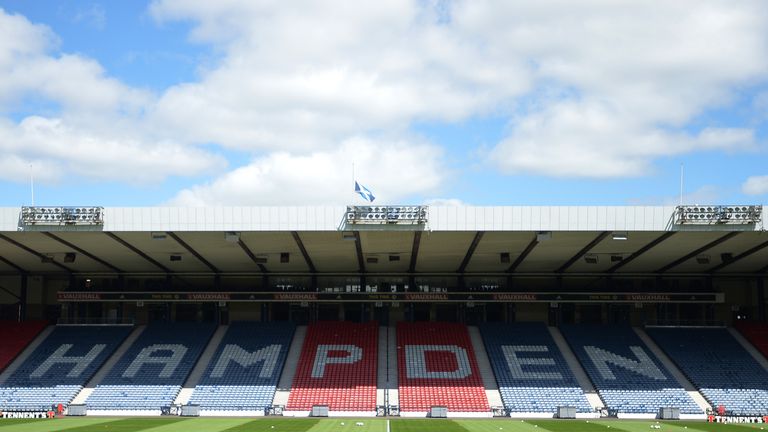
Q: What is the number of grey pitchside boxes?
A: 6